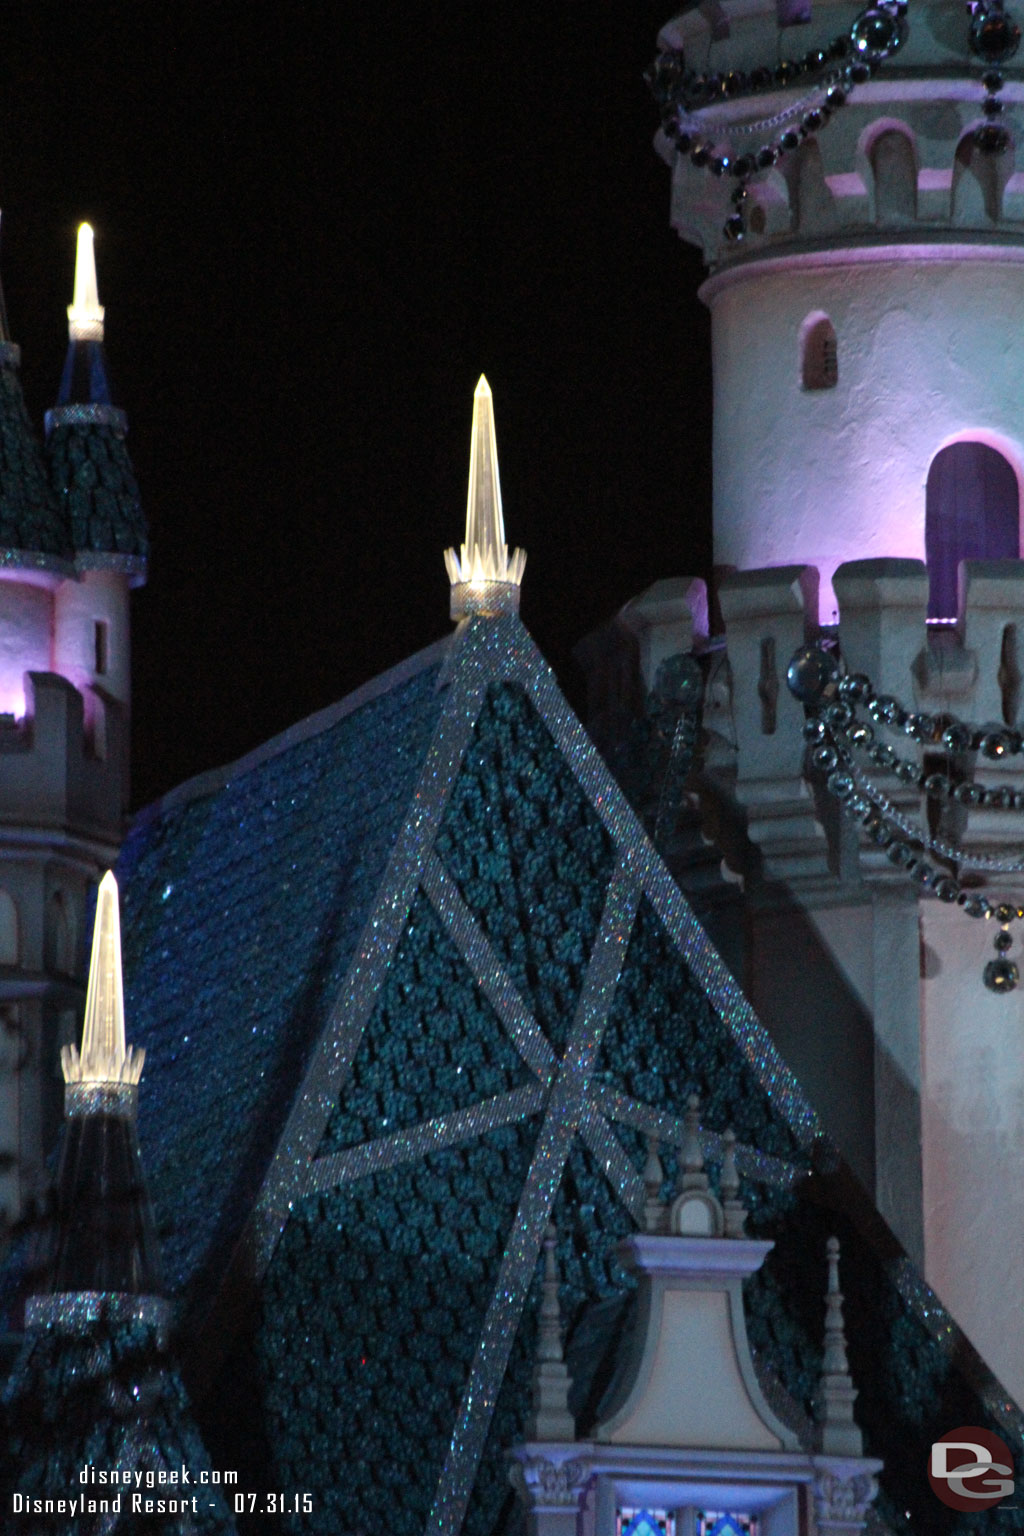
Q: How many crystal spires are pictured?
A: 3